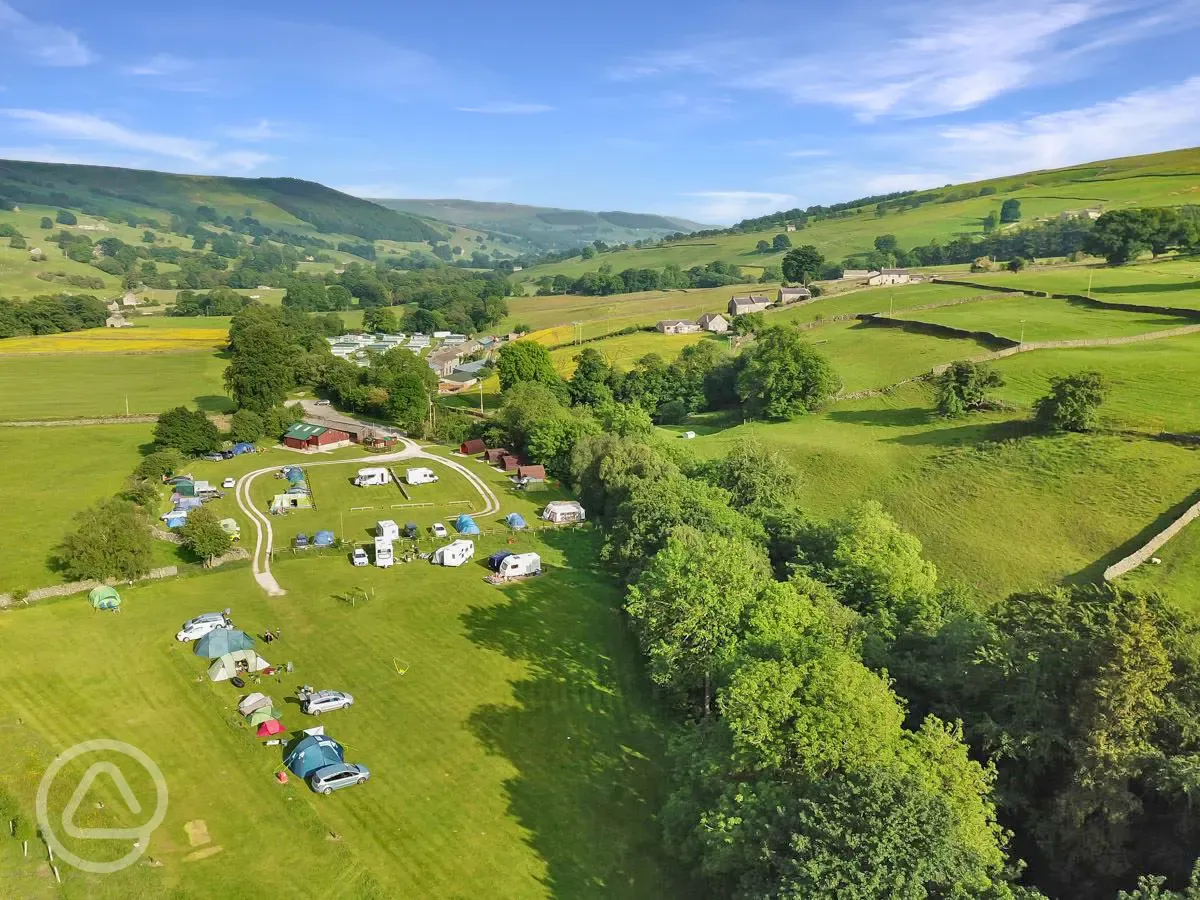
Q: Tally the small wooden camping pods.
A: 4